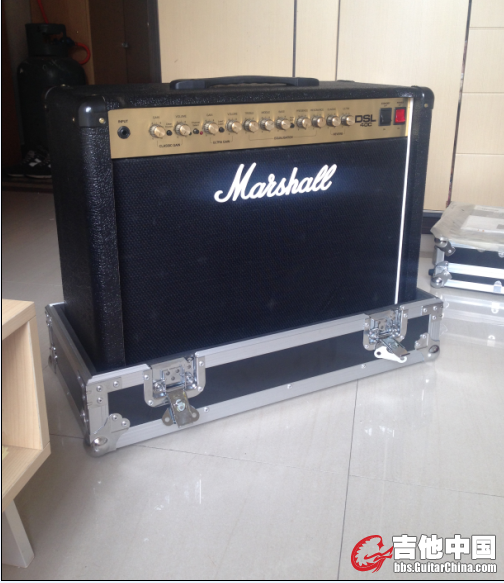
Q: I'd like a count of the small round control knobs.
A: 11